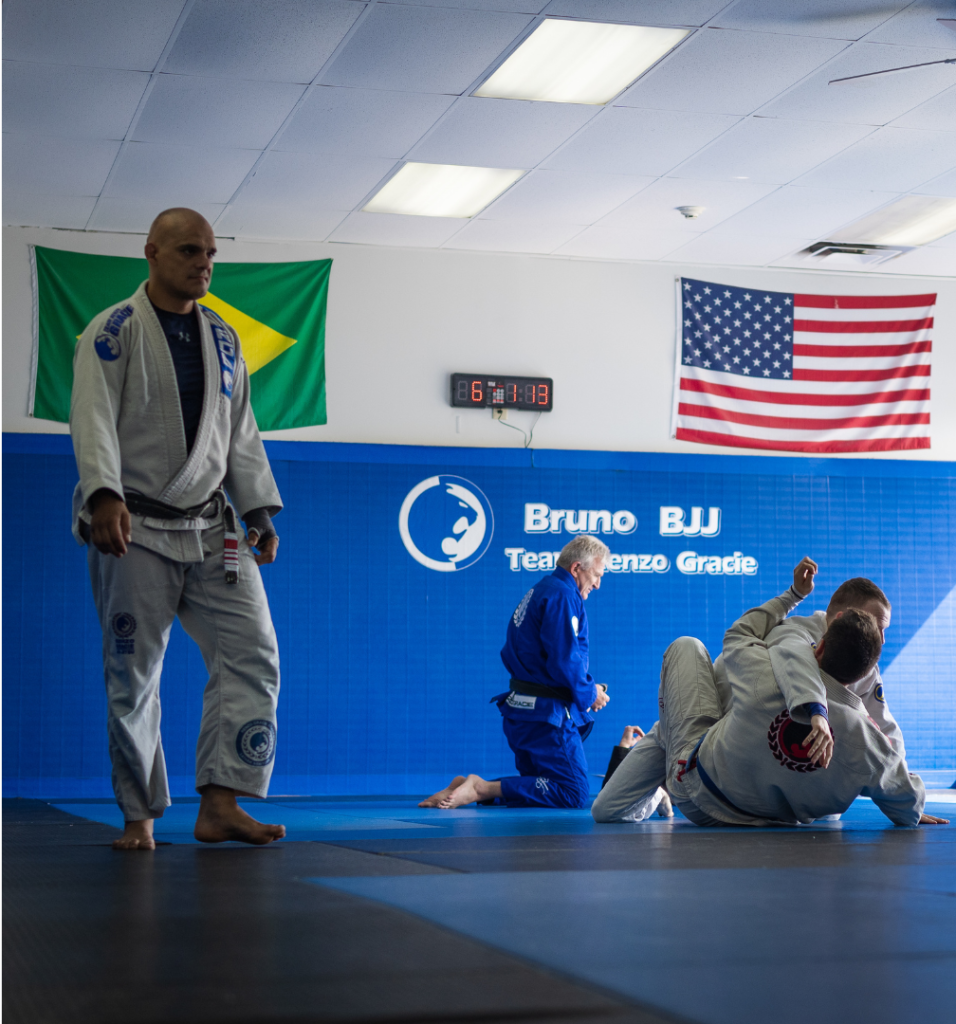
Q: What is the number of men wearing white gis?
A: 3